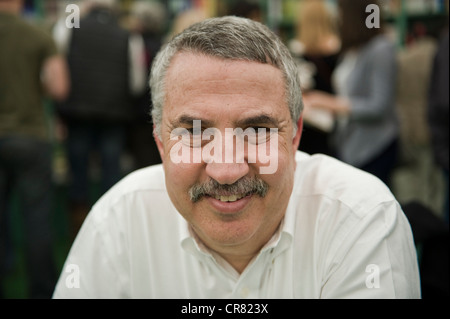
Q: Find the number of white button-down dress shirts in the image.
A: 1